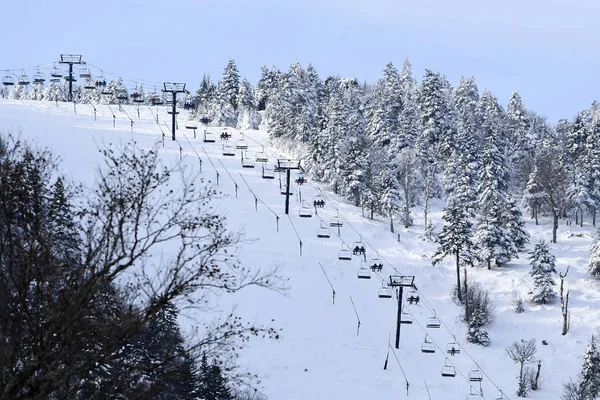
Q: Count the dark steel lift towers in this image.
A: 4